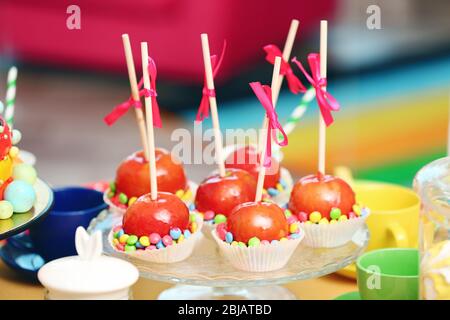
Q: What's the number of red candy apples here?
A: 6